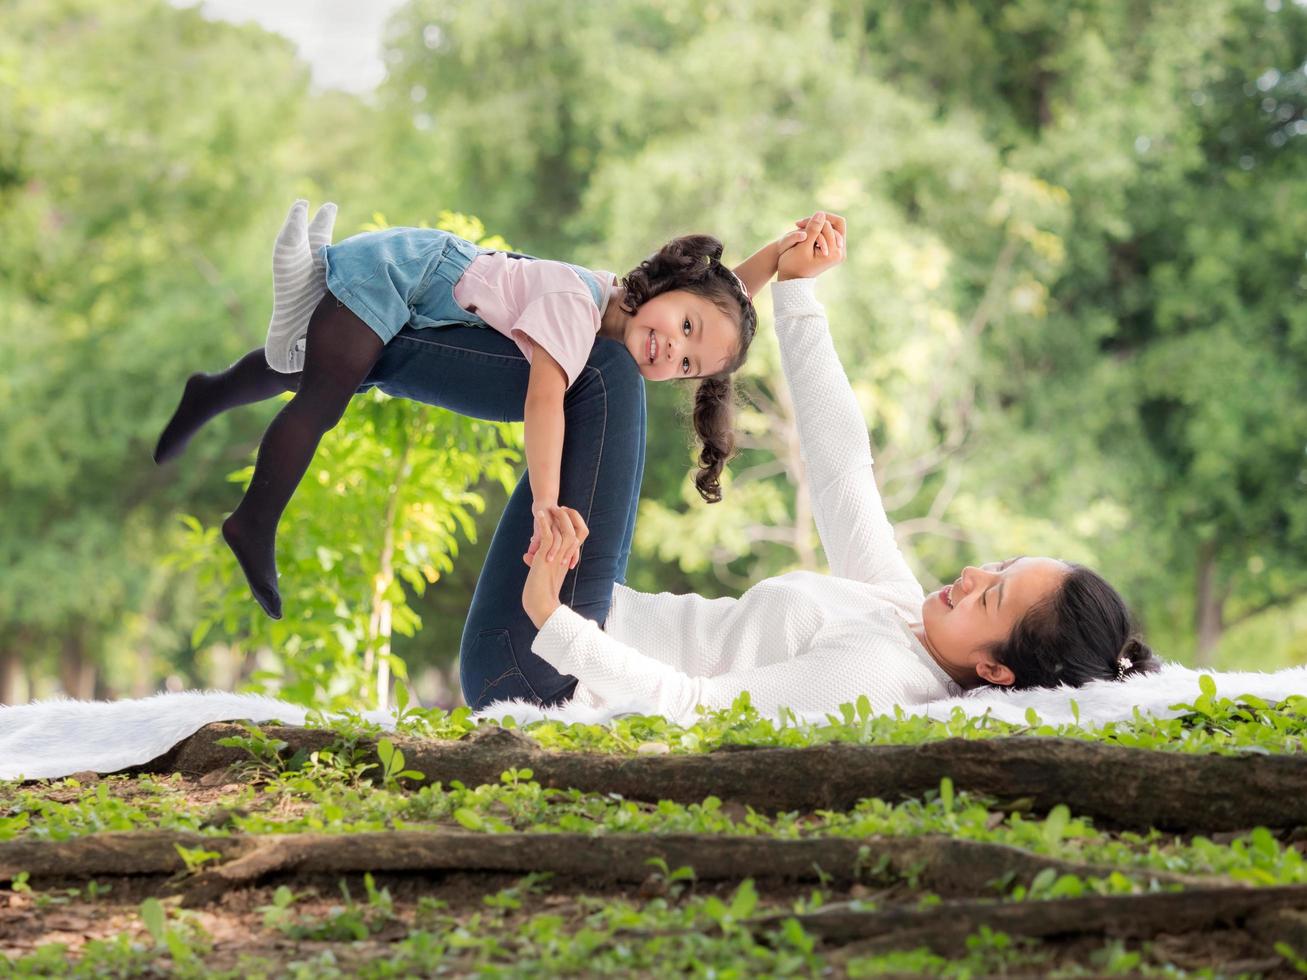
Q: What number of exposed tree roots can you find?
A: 3